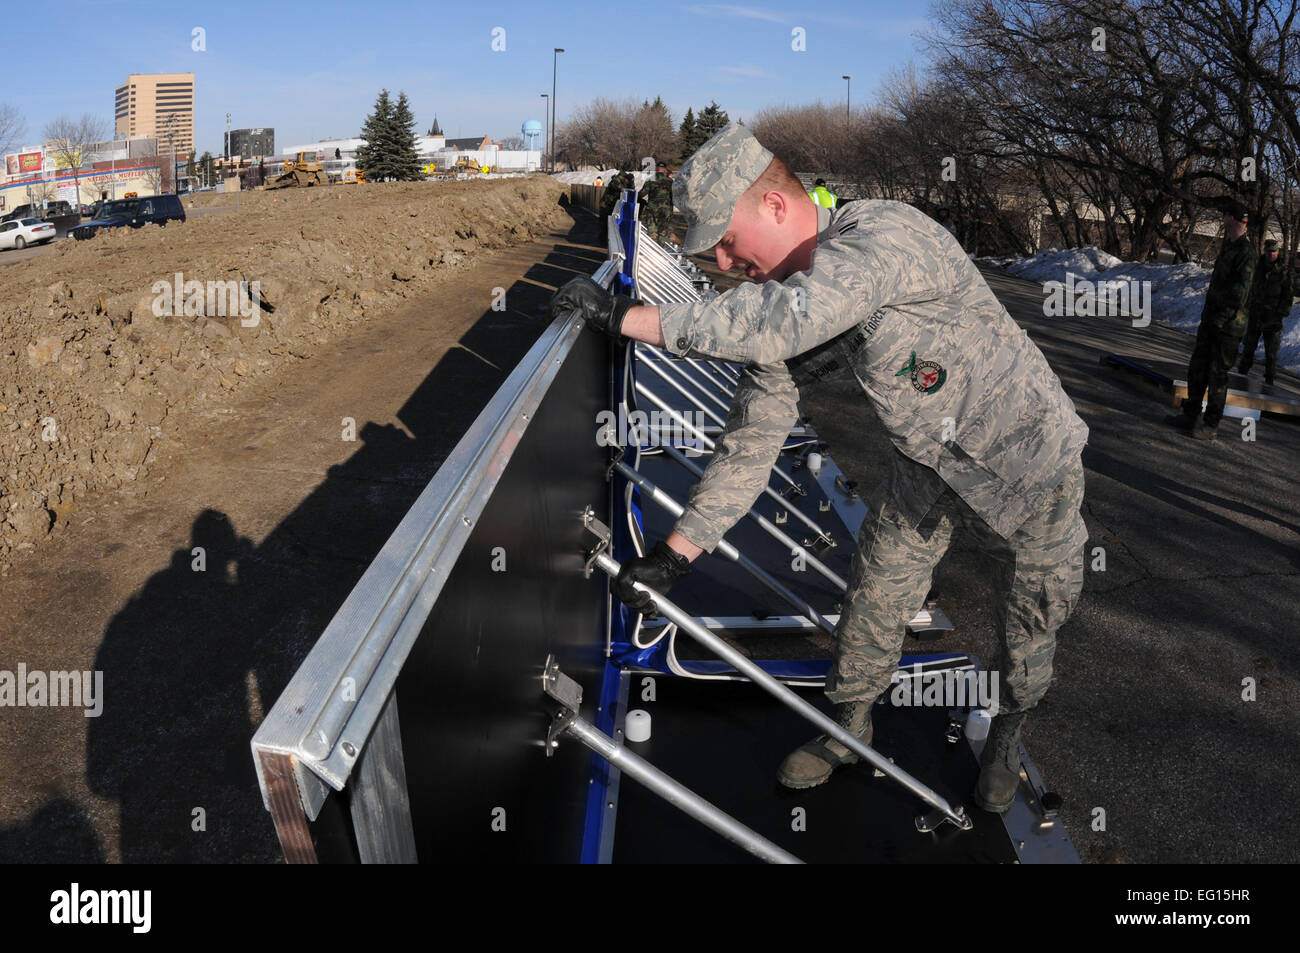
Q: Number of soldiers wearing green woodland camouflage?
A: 4